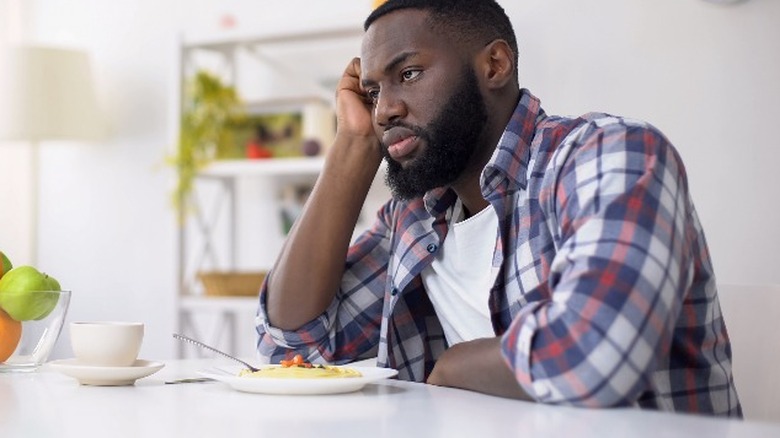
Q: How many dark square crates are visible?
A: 0